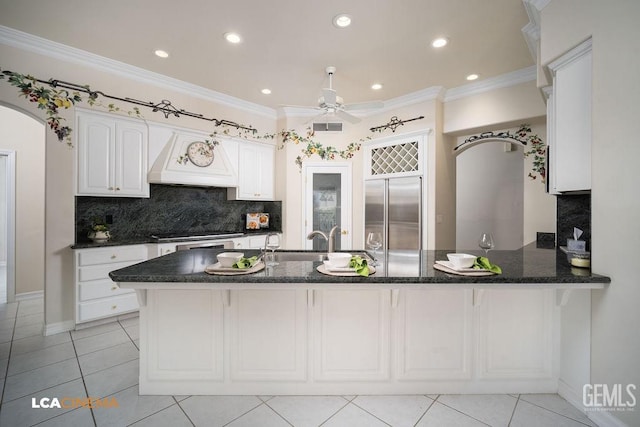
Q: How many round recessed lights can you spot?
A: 7